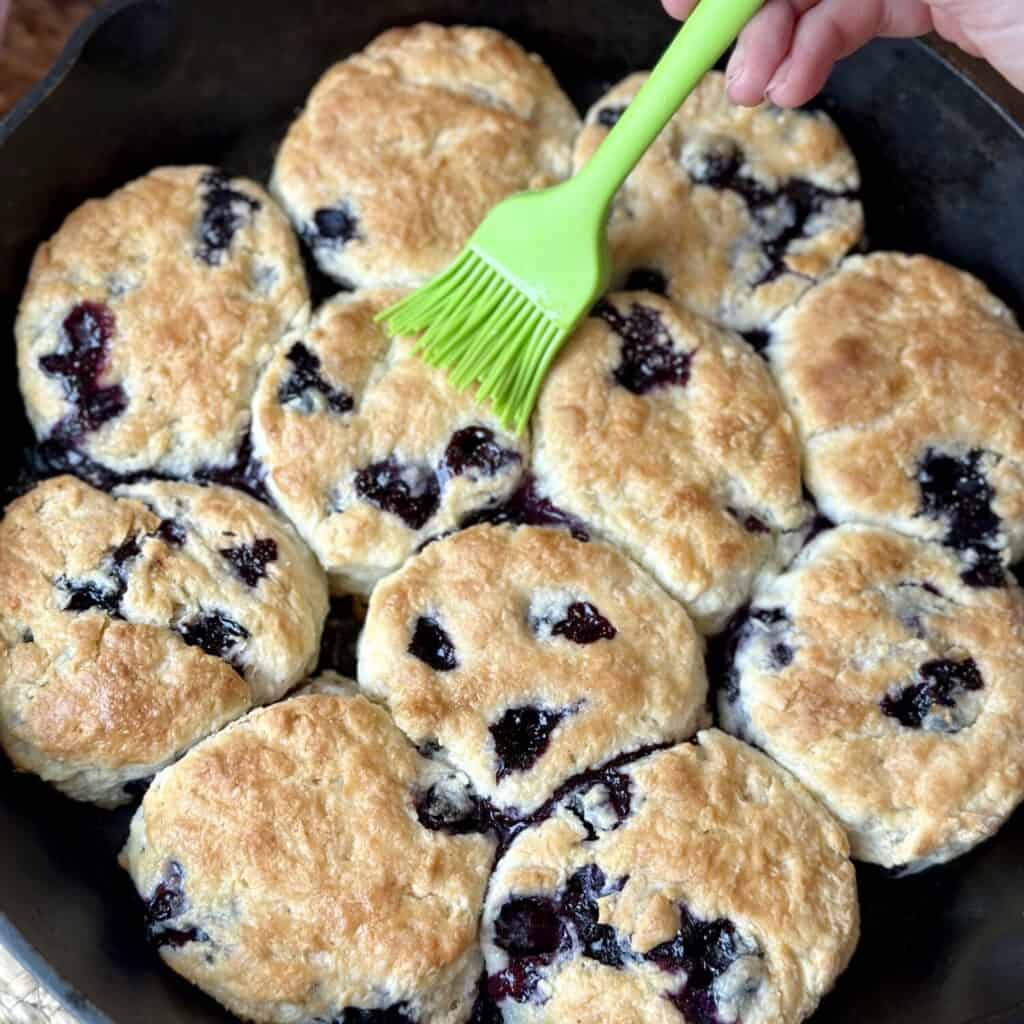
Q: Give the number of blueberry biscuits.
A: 11